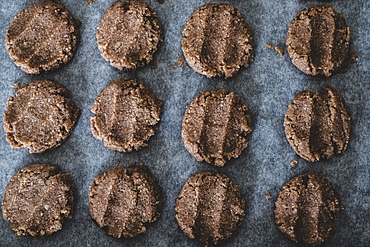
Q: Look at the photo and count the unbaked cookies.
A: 12